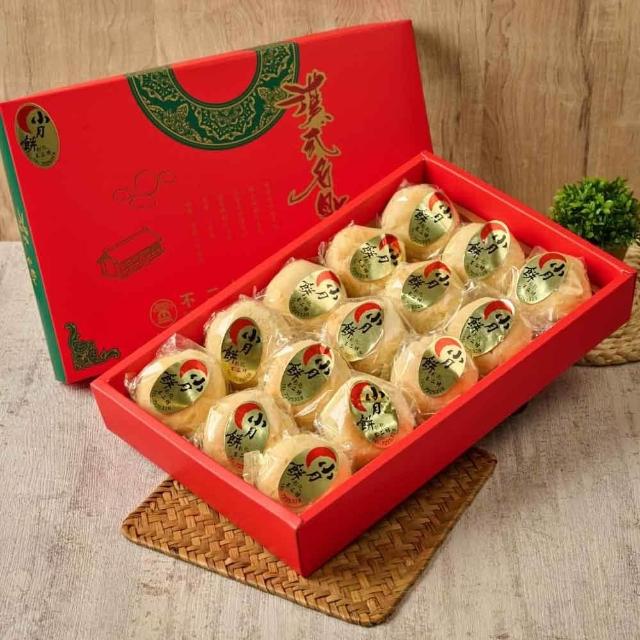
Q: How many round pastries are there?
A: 15